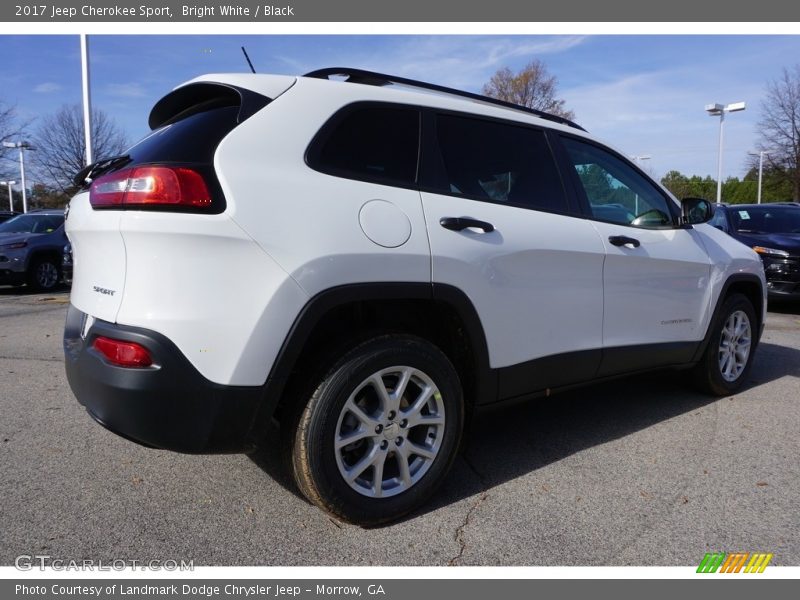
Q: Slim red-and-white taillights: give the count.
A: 1